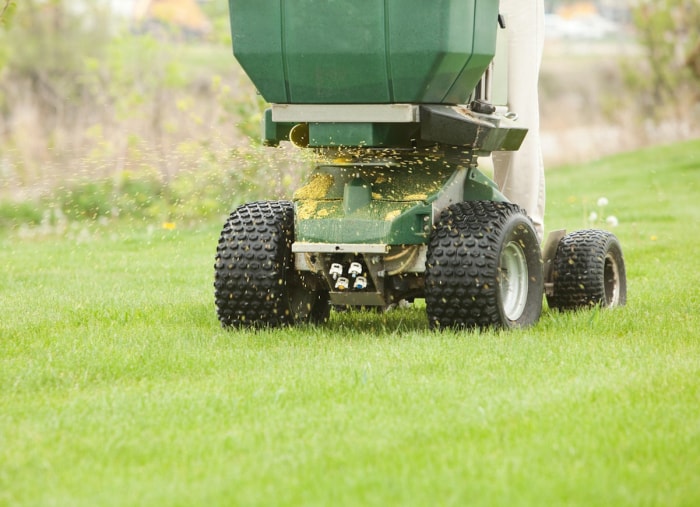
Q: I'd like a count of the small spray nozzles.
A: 4